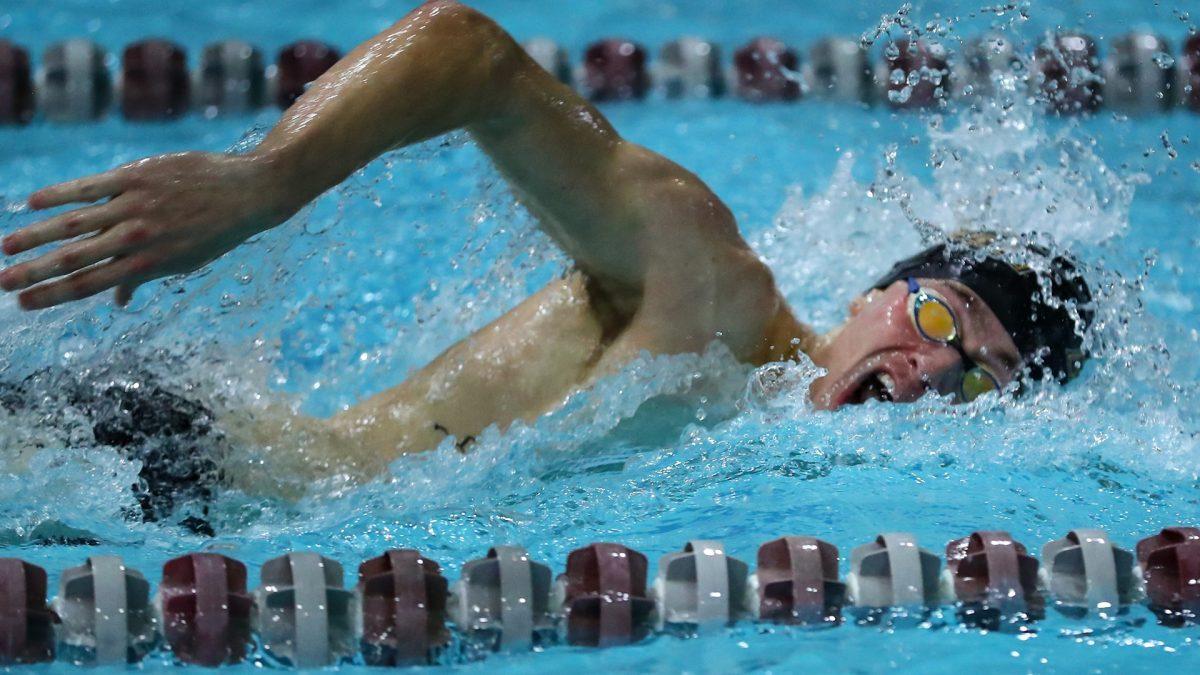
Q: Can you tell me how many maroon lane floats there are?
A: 15